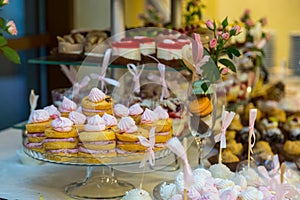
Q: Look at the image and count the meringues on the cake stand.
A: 13